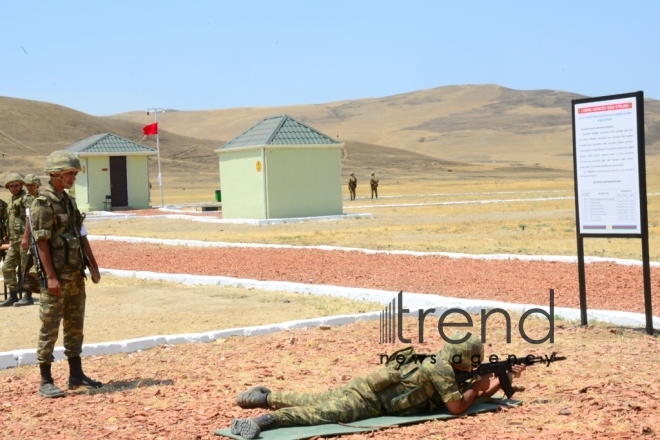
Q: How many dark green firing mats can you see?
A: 1